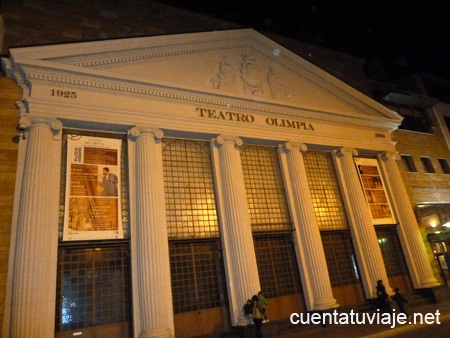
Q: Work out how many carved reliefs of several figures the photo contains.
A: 1